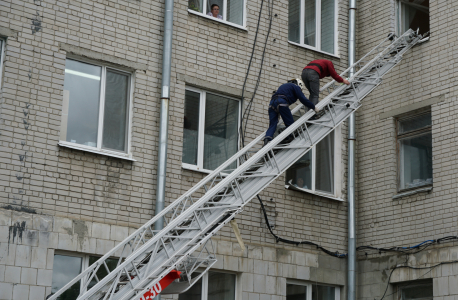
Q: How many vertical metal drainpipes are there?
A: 2